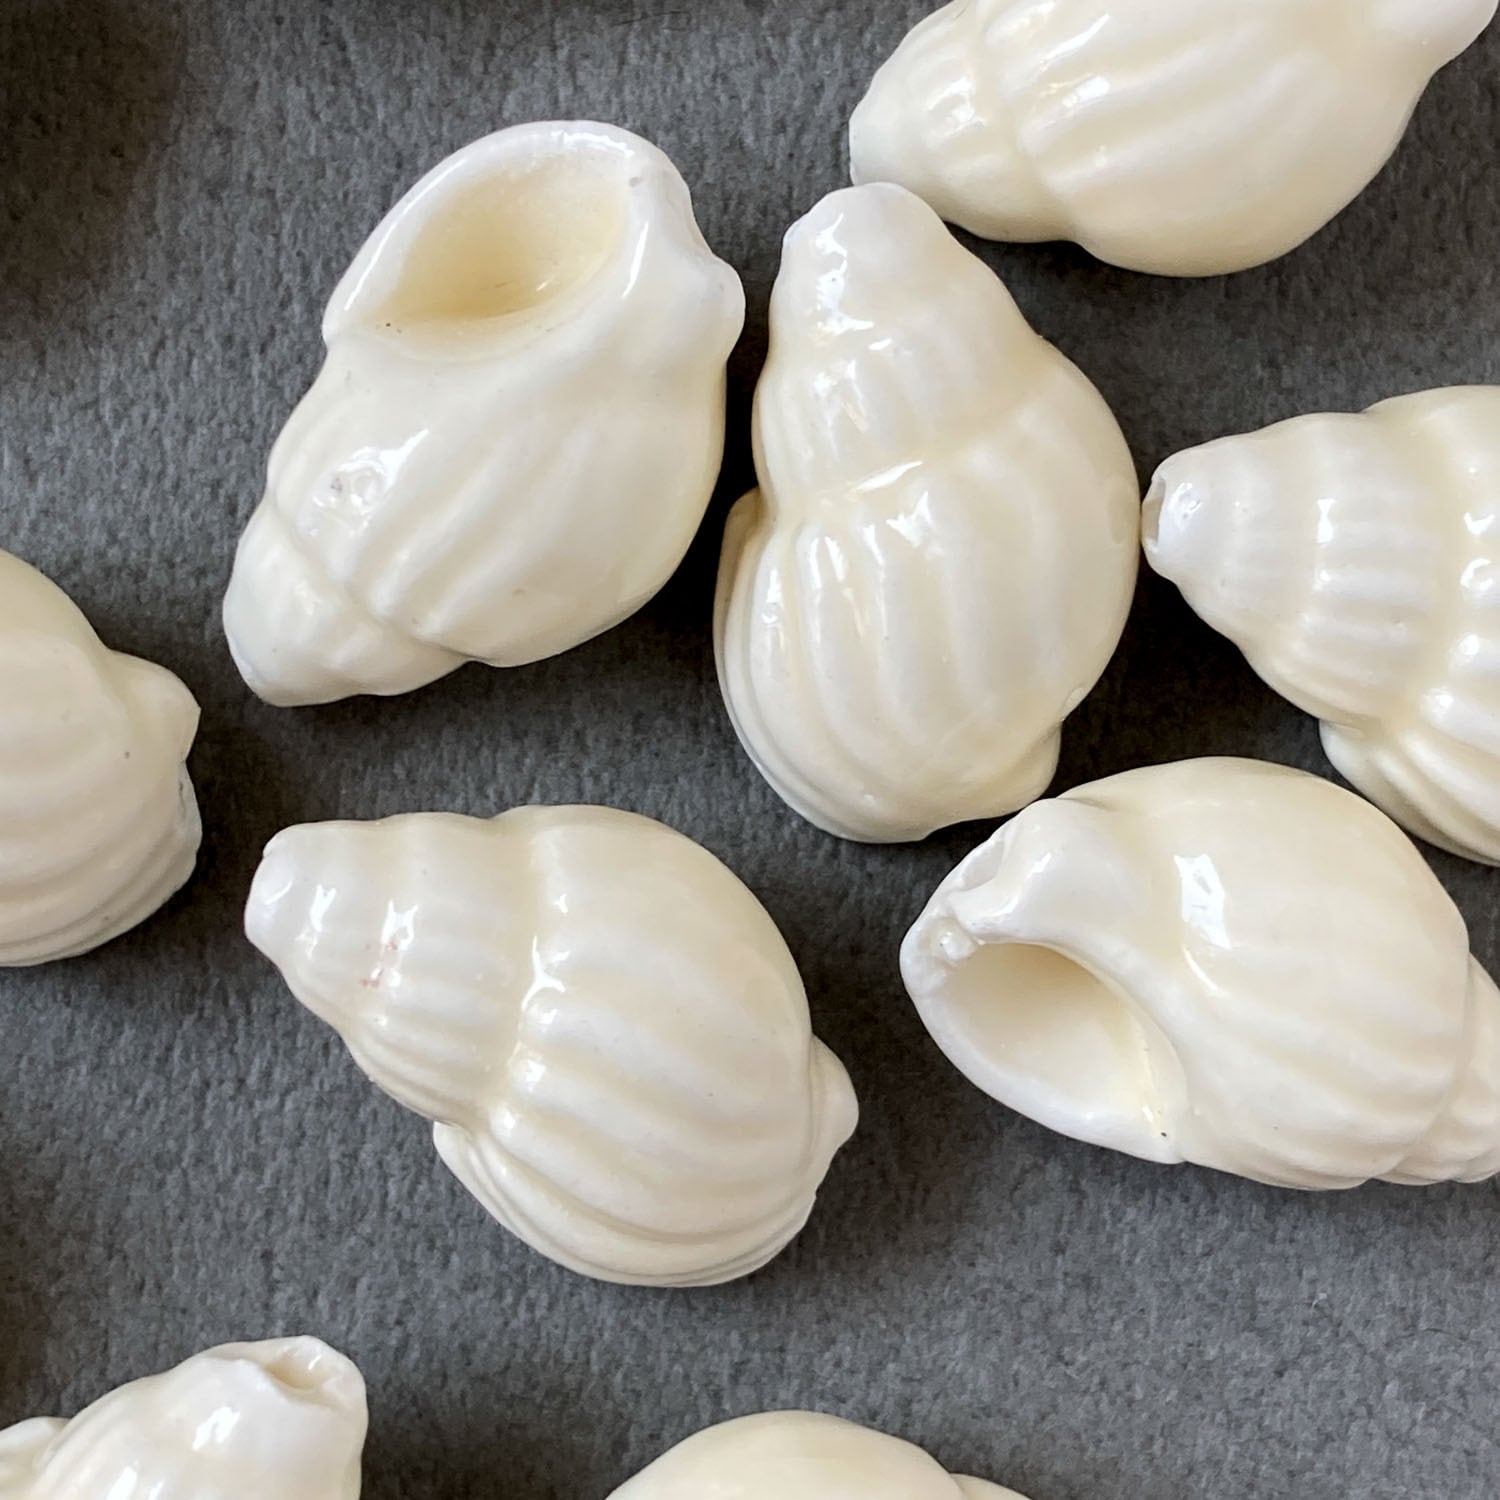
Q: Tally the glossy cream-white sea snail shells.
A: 9